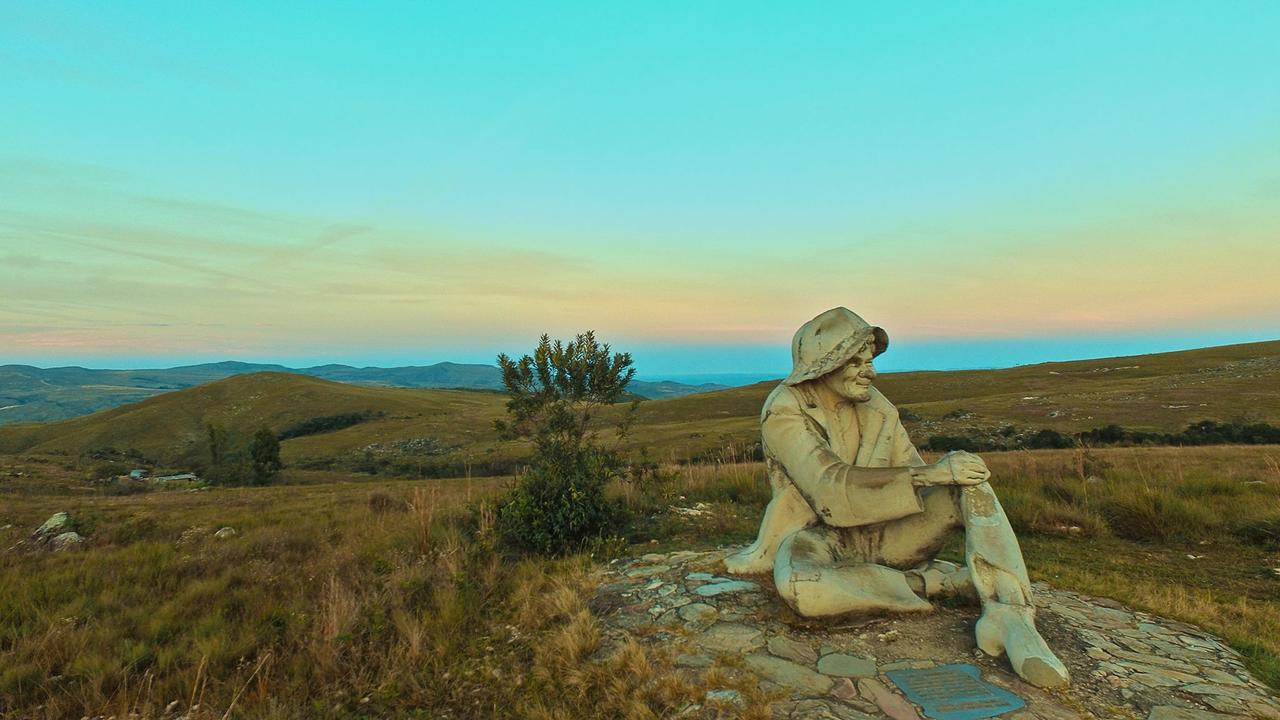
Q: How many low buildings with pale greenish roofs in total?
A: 2